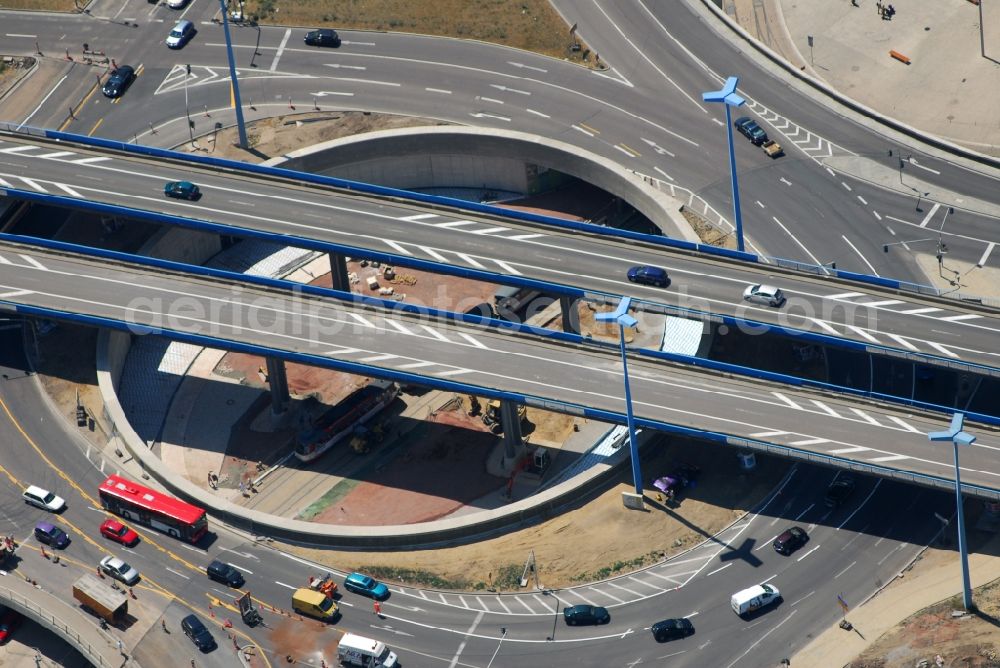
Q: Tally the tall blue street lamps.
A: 4